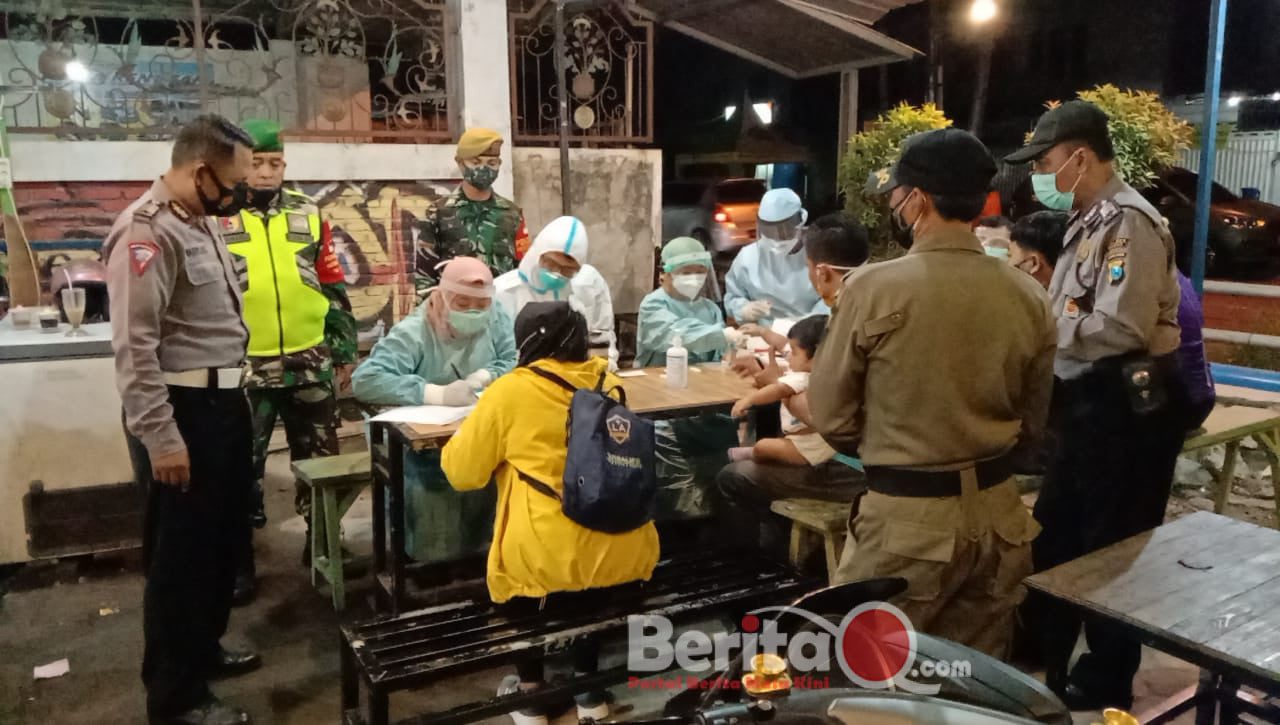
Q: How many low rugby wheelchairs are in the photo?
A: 0